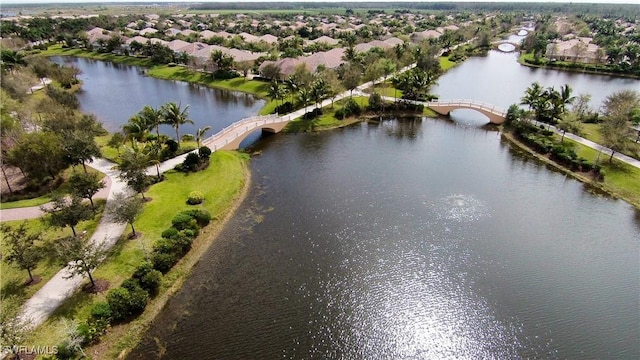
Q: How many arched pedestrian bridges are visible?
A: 4